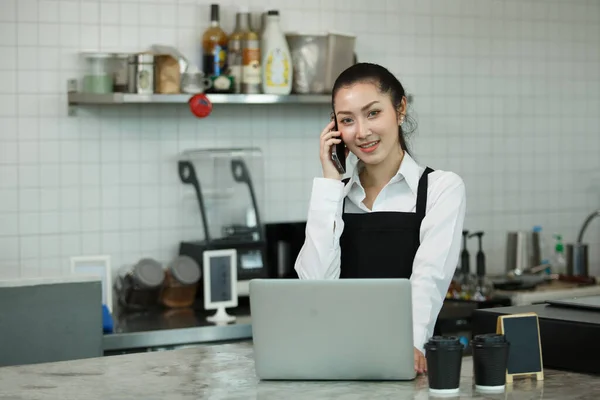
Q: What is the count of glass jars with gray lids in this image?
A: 2